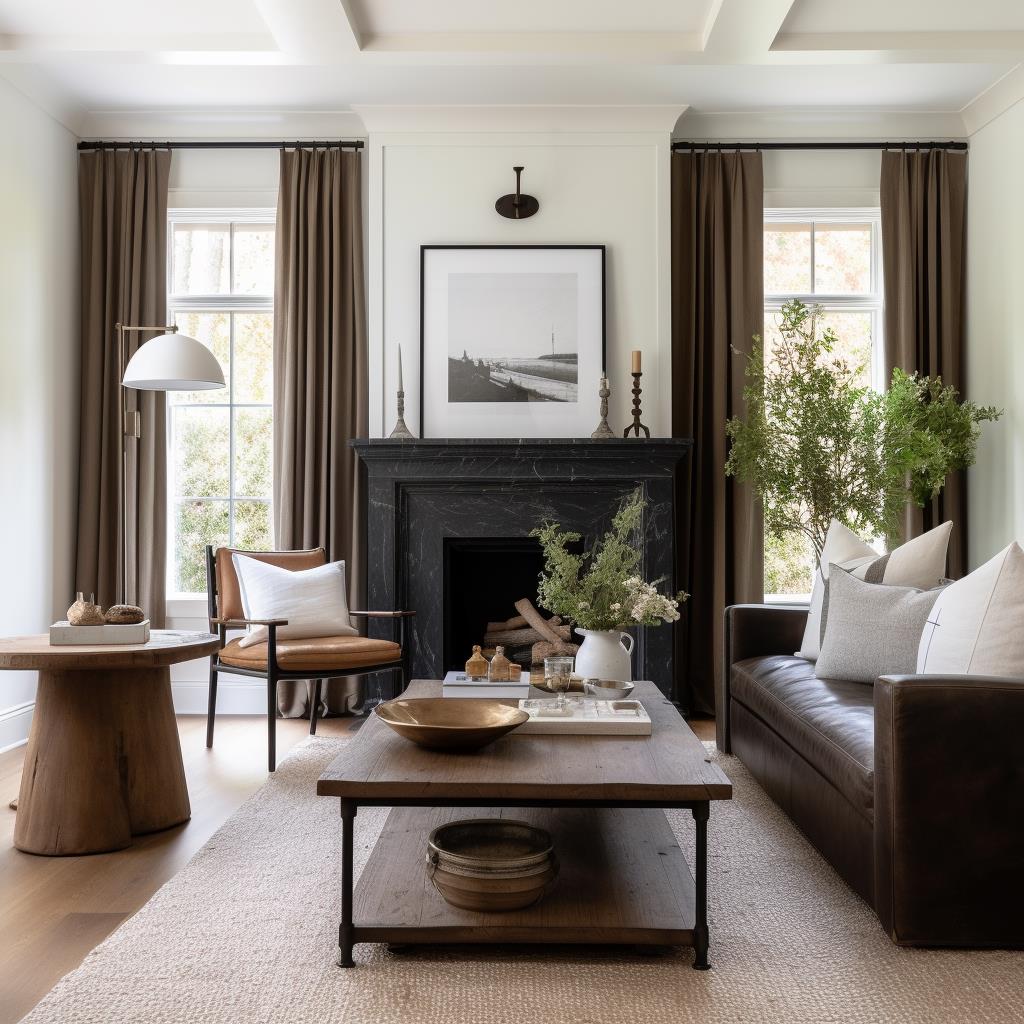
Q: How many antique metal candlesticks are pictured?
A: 3